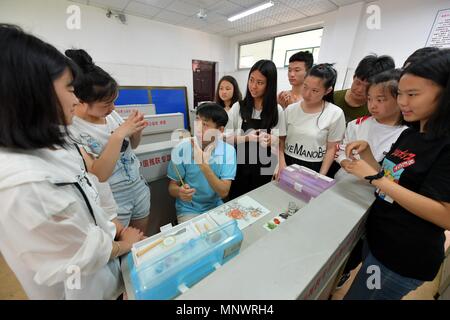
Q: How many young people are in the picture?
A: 11